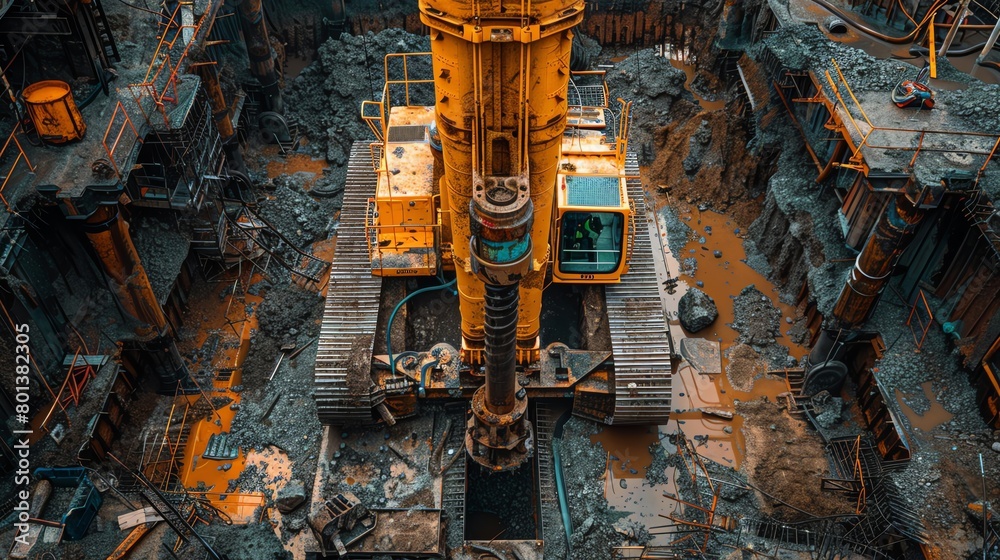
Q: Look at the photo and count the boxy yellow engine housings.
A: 1